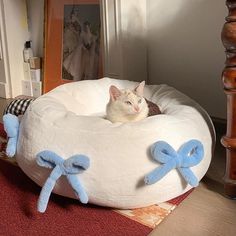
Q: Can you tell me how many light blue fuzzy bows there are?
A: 3